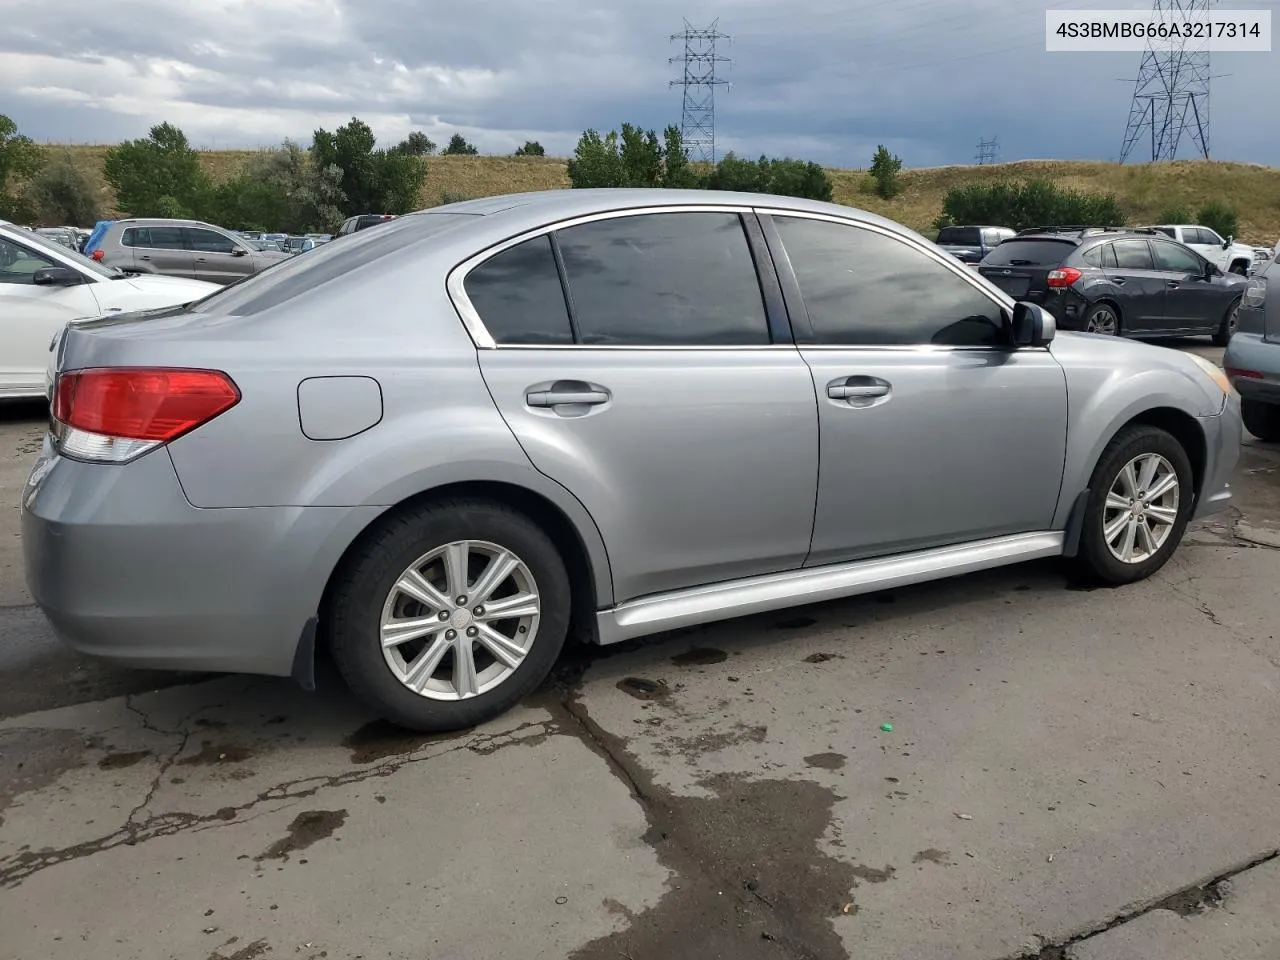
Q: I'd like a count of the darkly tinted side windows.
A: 3